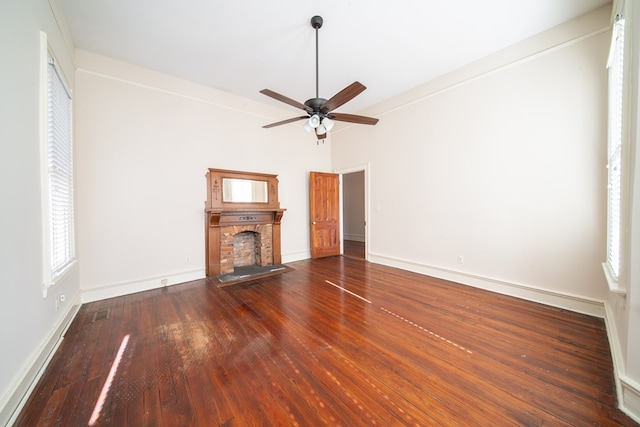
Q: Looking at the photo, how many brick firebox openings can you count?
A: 1